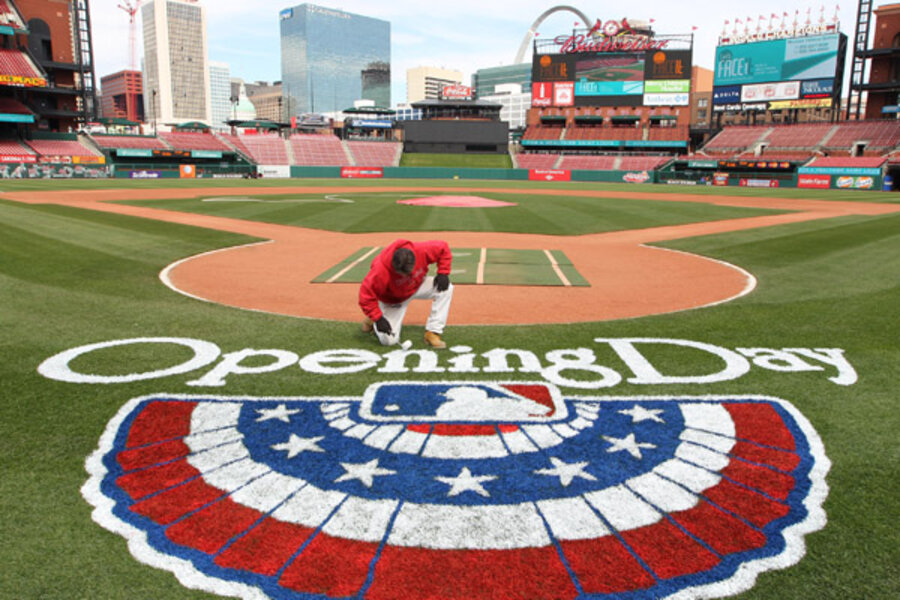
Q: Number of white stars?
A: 7